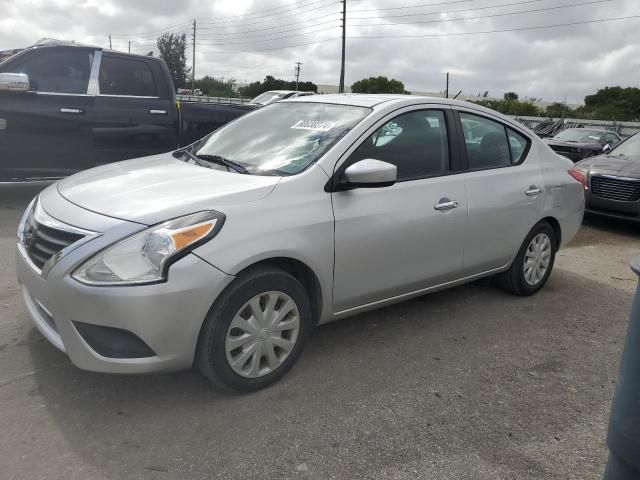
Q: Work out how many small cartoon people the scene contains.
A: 0